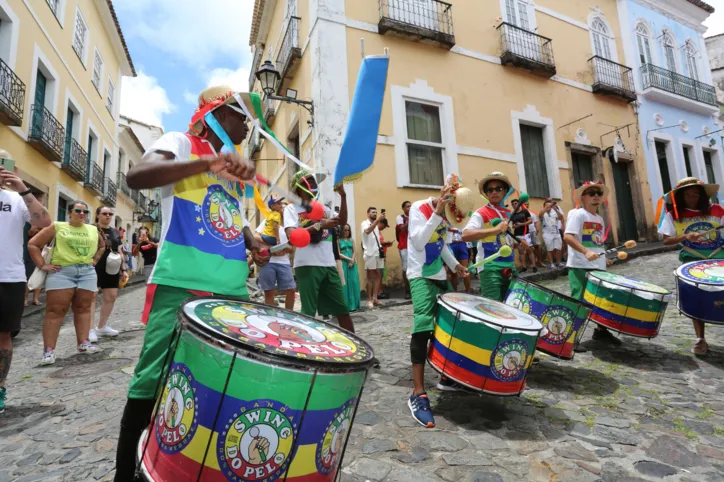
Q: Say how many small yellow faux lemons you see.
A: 0